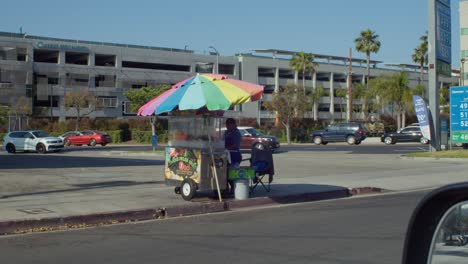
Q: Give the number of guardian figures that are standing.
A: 0